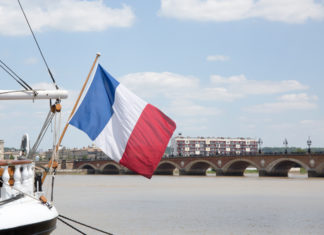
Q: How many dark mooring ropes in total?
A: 2